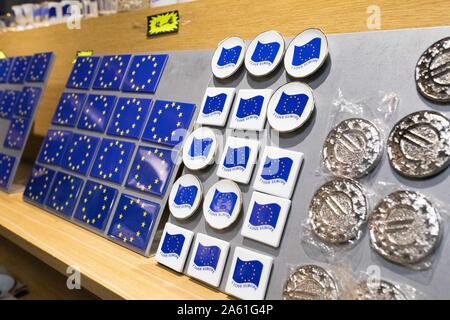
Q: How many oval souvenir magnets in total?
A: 7